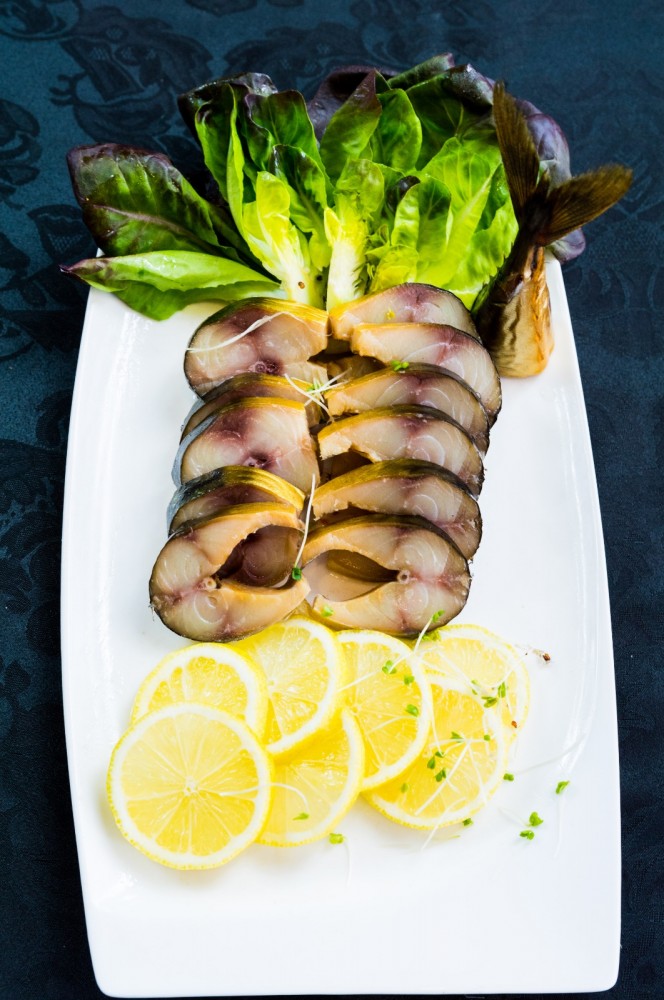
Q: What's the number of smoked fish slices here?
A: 11